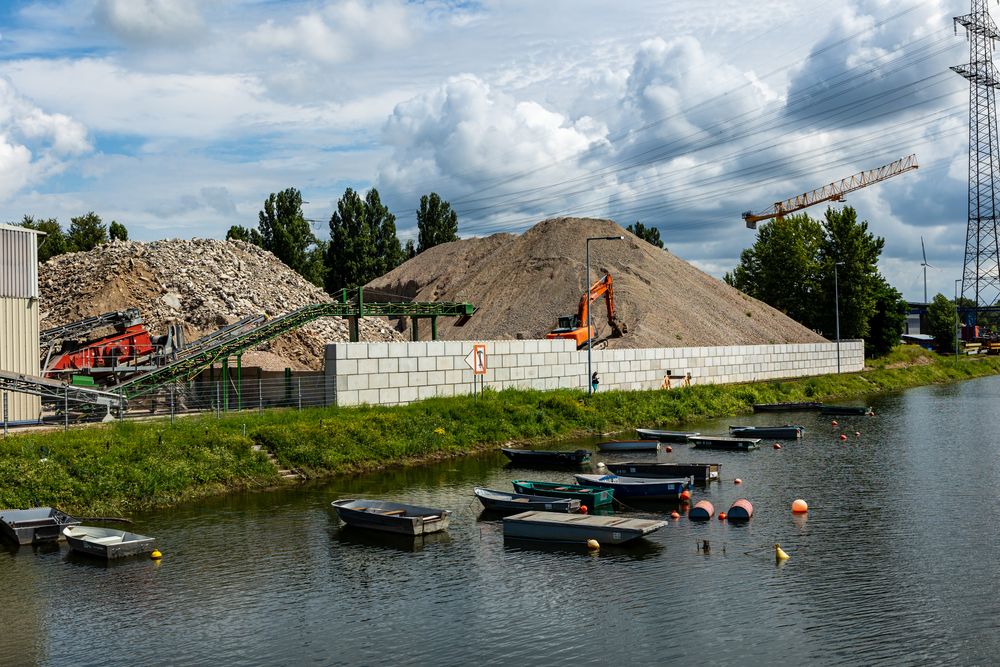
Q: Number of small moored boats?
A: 15